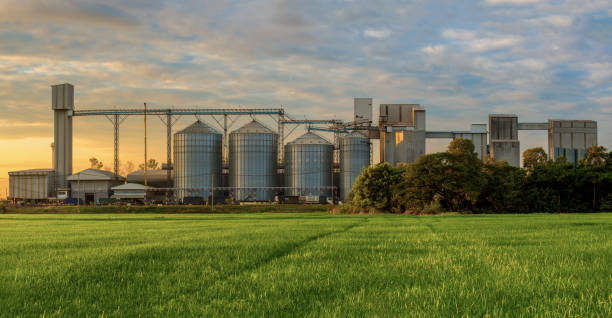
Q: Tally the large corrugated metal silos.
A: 4